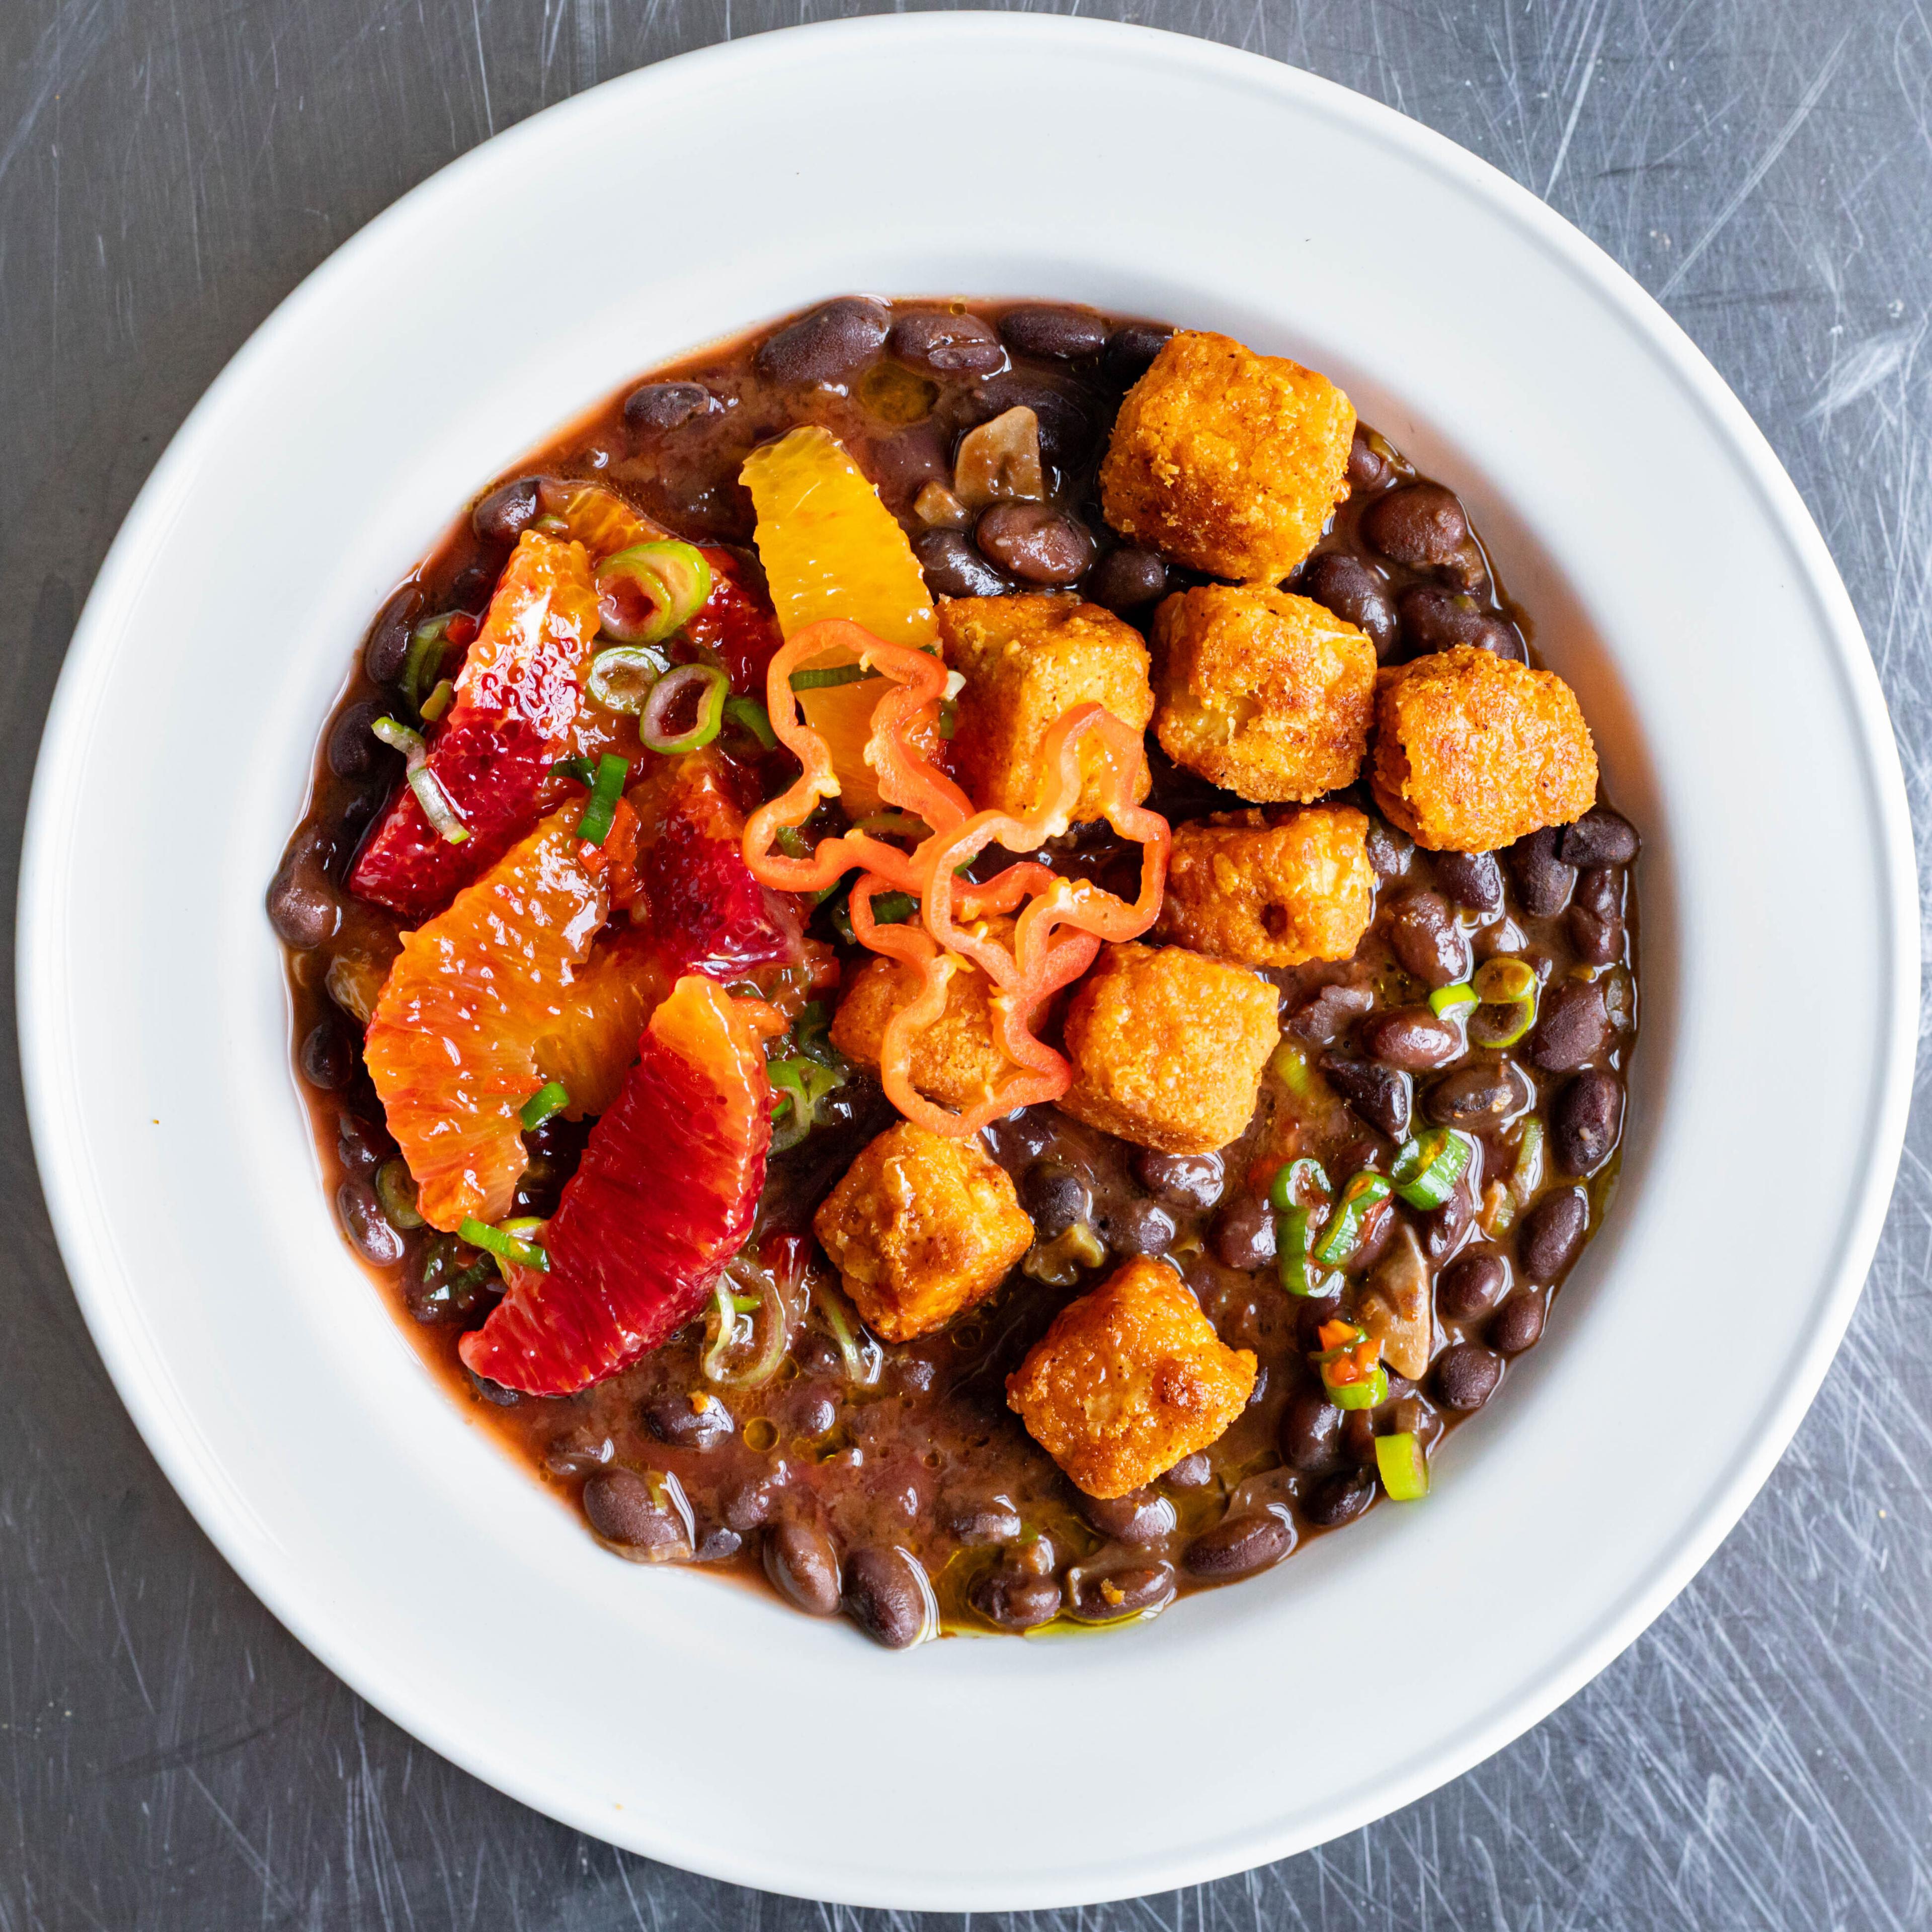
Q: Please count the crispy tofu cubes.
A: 9